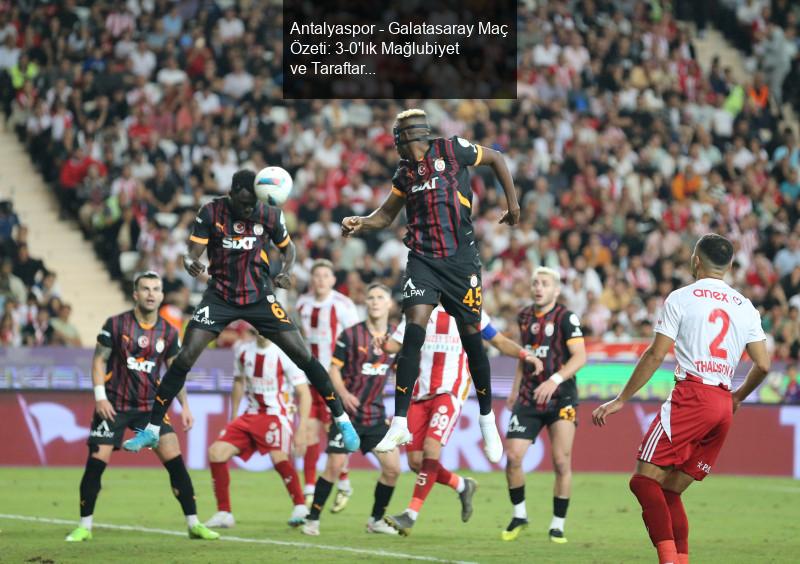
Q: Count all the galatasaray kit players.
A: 5